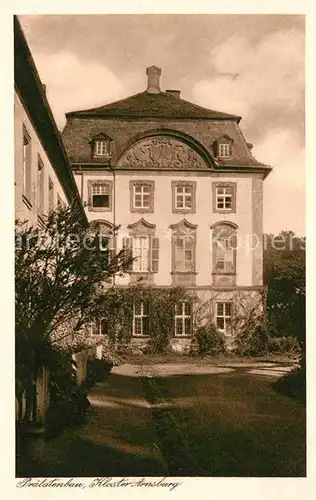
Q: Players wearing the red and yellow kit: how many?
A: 0